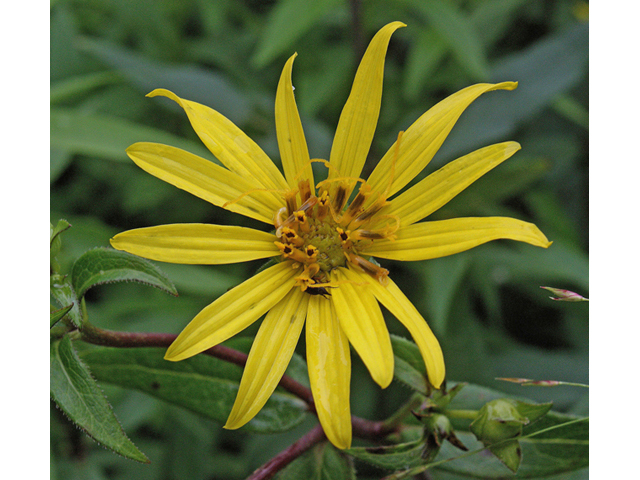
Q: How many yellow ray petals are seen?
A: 13